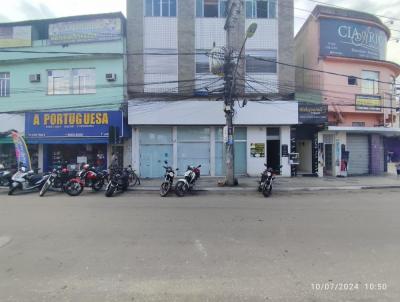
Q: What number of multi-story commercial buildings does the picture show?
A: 3